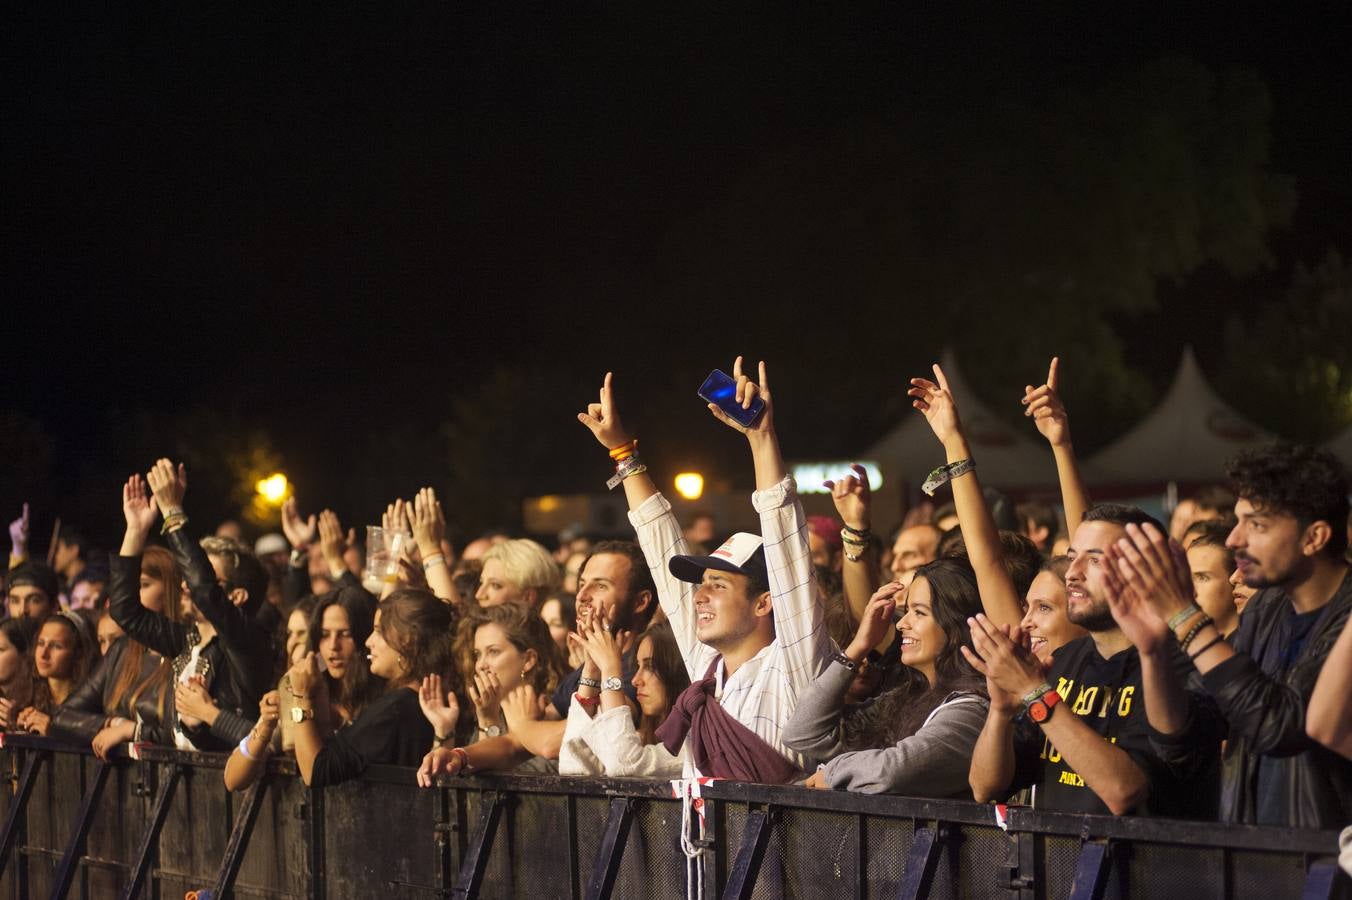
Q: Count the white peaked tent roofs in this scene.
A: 2